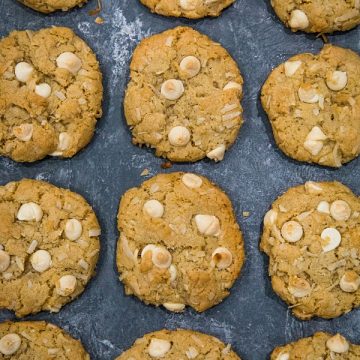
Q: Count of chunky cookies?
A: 12